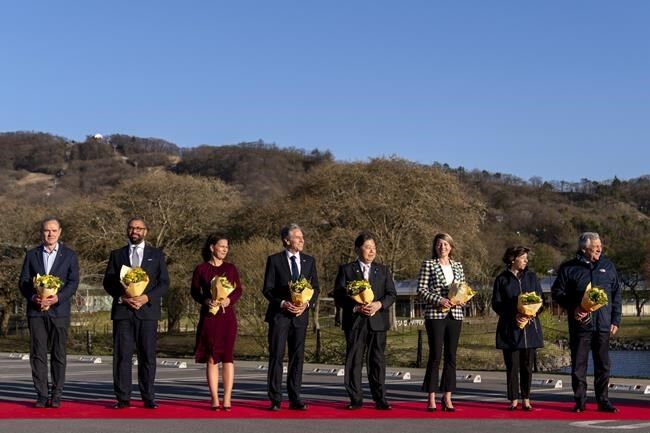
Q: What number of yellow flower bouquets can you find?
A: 8